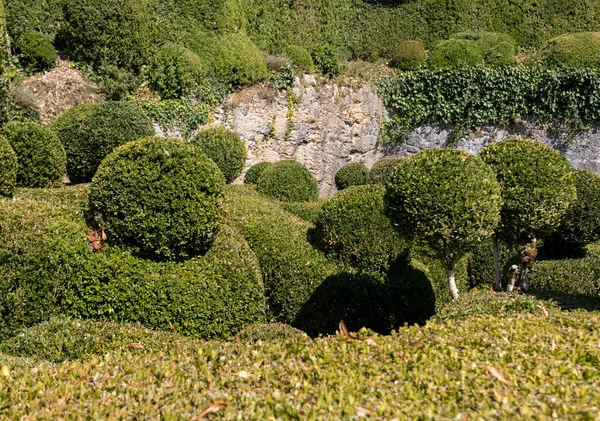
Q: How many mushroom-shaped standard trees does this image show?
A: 2